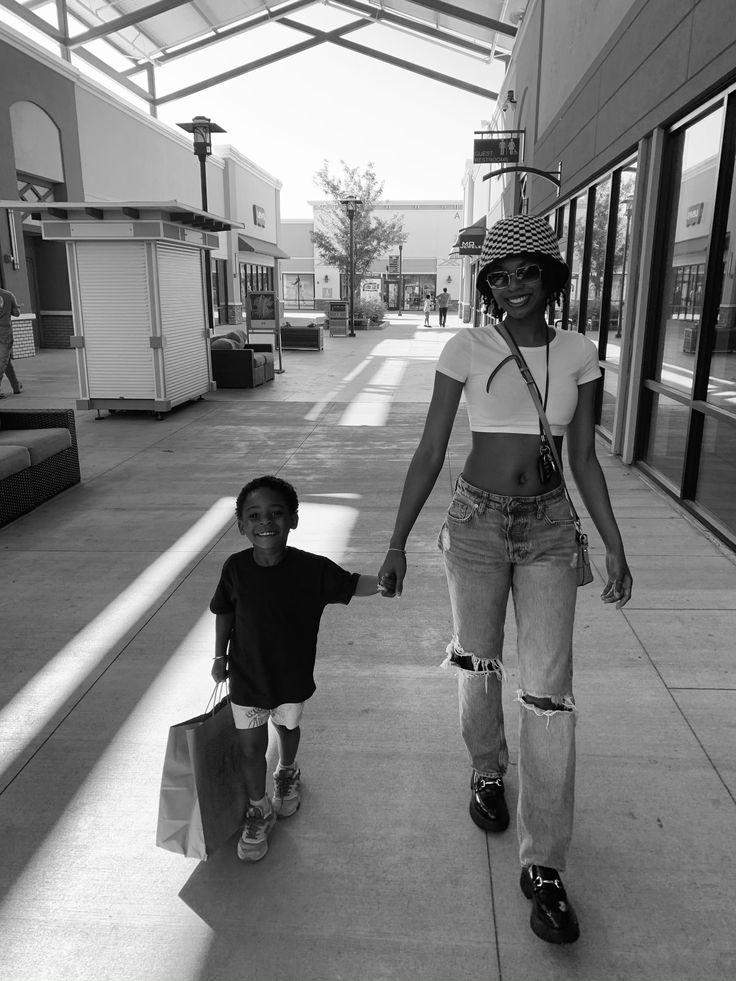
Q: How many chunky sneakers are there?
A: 2